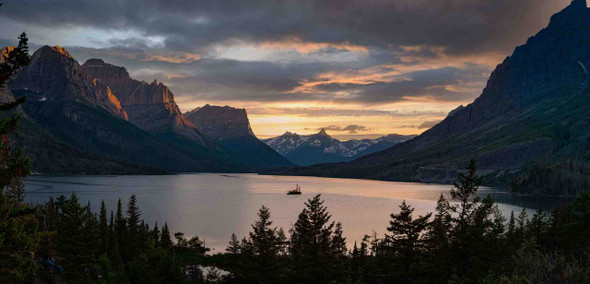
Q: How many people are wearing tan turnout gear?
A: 0